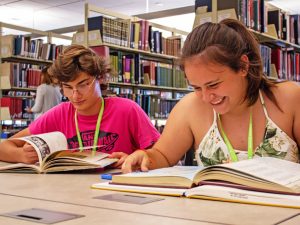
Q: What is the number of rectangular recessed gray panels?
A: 2